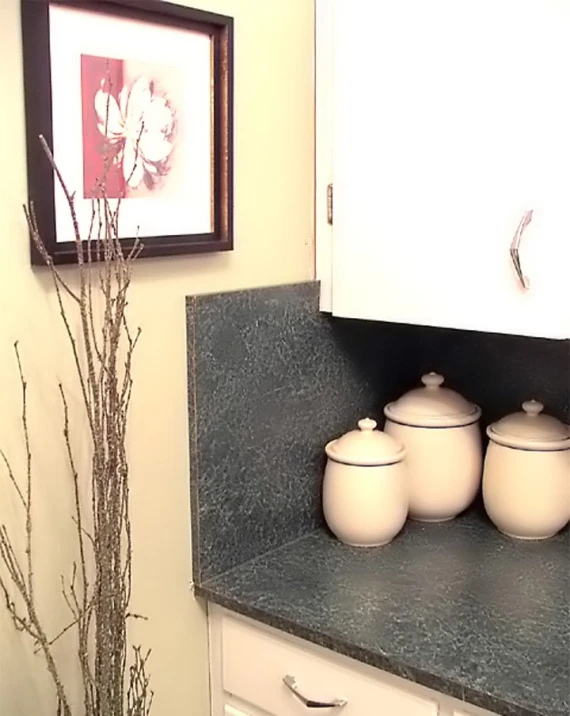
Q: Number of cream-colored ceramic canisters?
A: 3